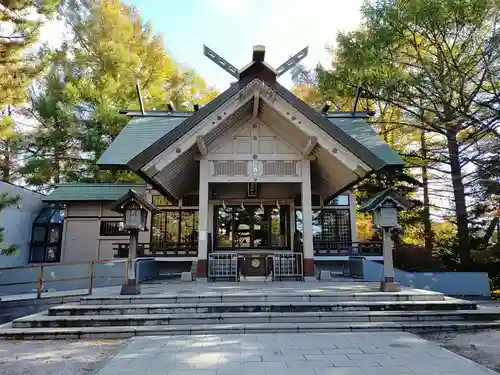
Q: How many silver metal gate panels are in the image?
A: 2